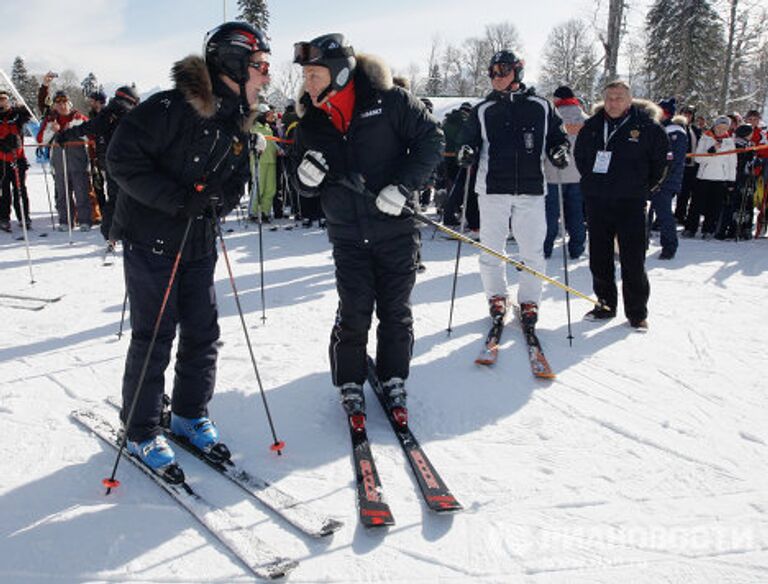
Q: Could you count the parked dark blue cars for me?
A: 0